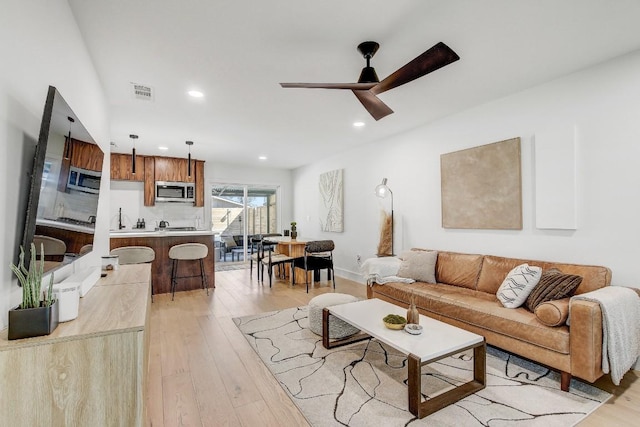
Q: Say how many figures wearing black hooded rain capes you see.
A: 0